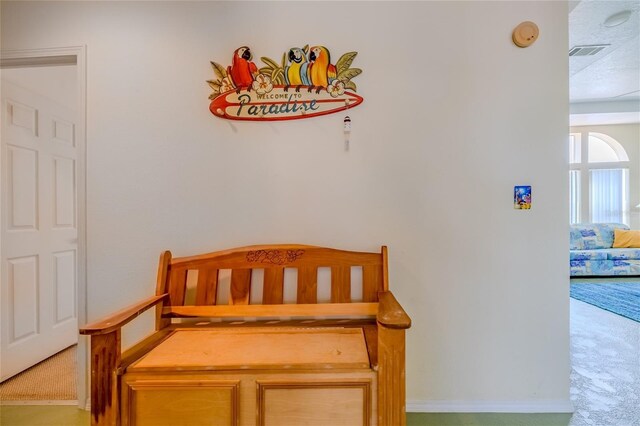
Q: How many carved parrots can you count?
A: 3